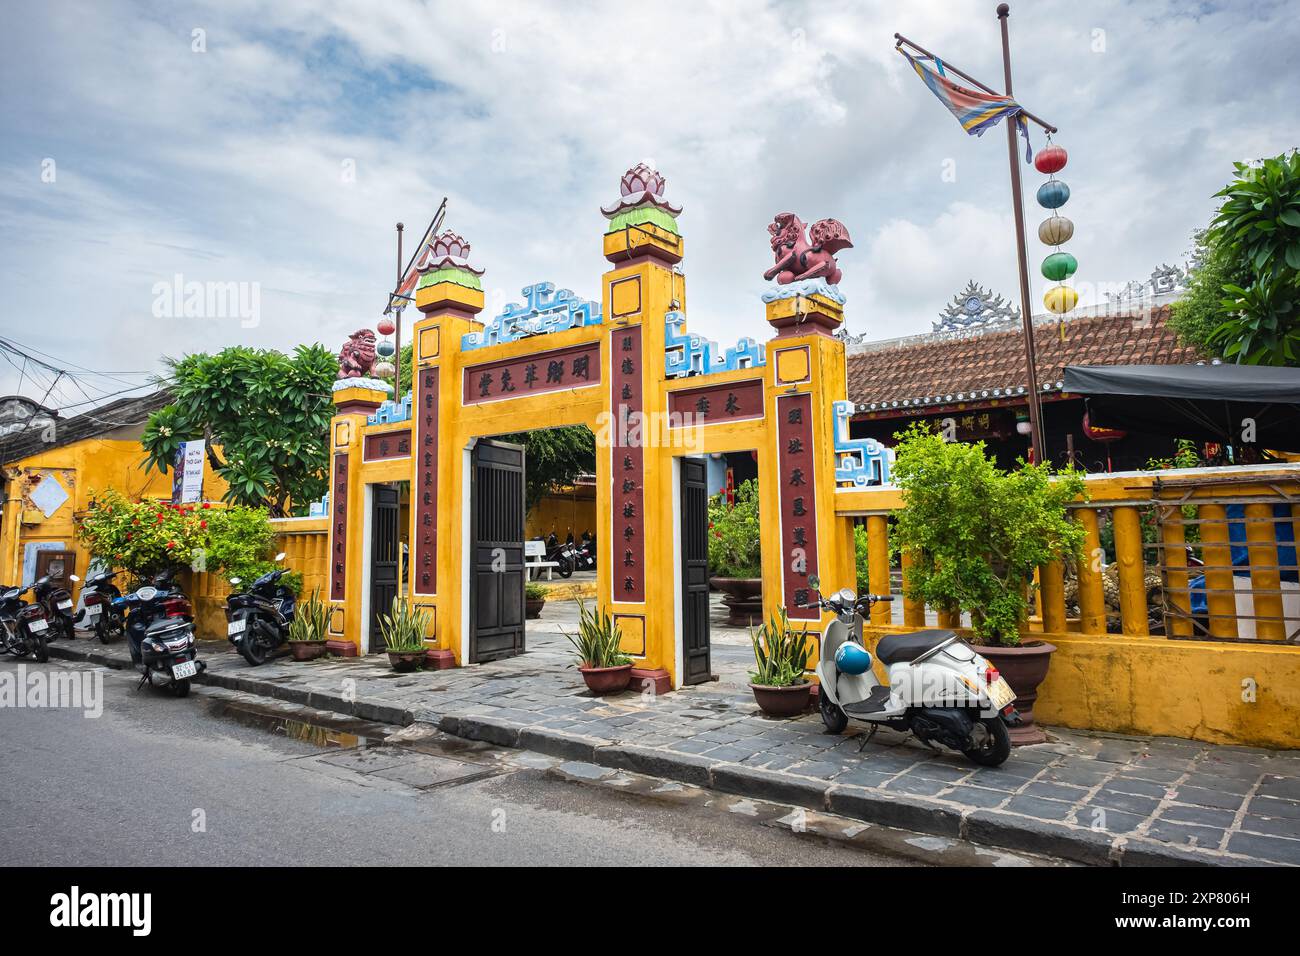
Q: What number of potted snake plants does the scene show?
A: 4